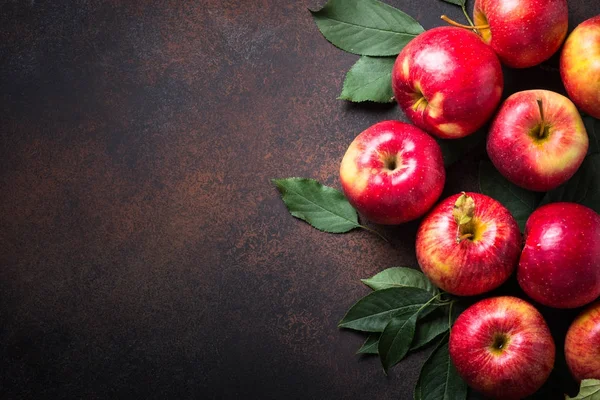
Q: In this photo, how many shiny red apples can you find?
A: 9